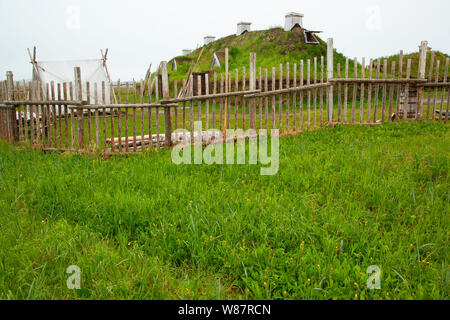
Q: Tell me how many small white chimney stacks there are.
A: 4